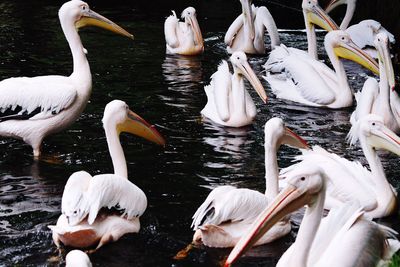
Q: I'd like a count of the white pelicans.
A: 13